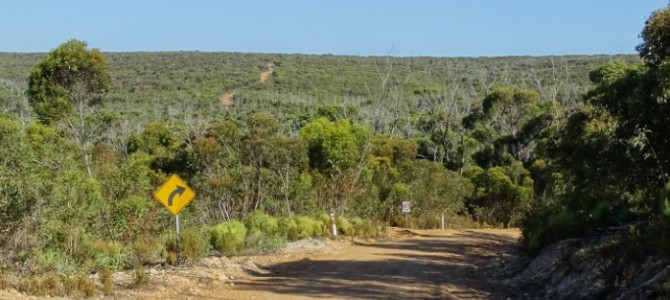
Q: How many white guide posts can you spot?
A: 2